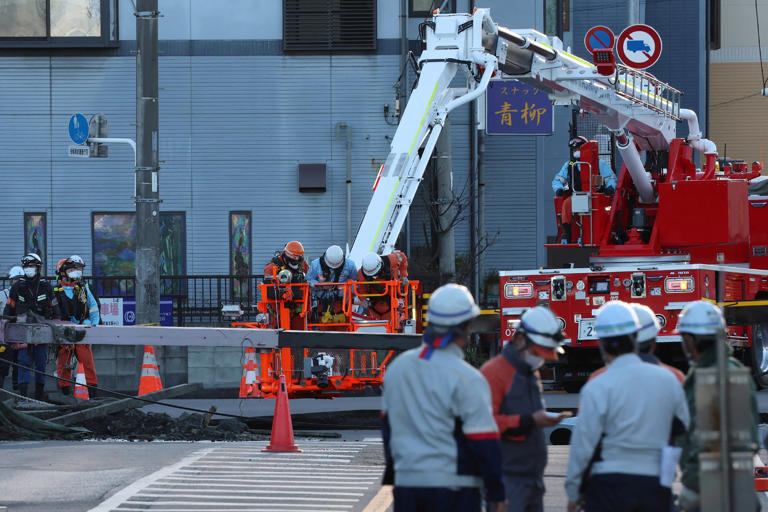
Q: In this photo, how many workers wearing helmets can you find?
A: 13